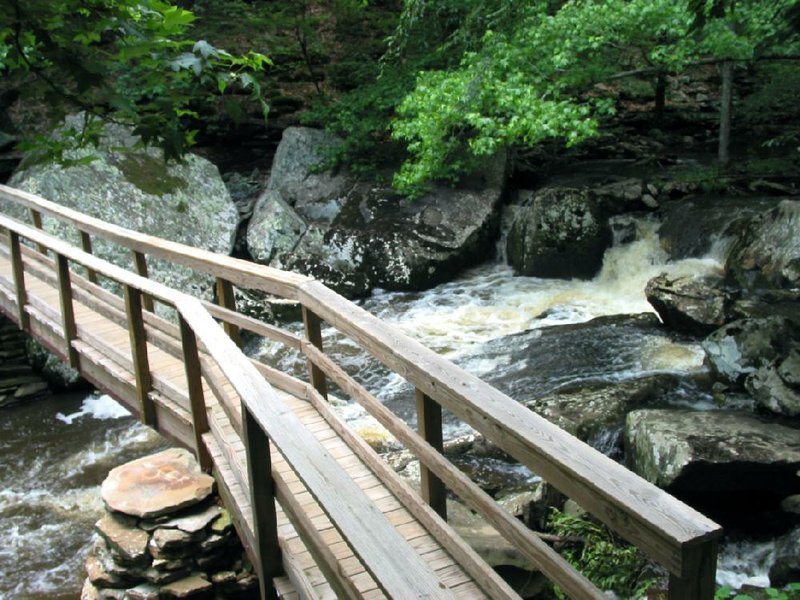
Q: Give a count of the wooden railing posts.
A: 12